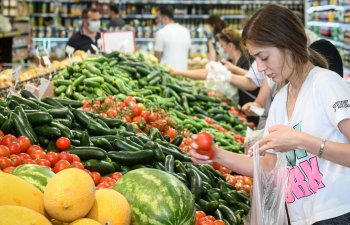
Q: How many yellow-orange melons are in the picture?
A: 5